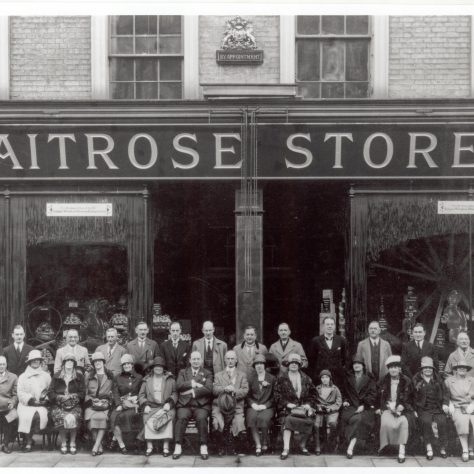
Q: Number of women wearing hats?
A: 11